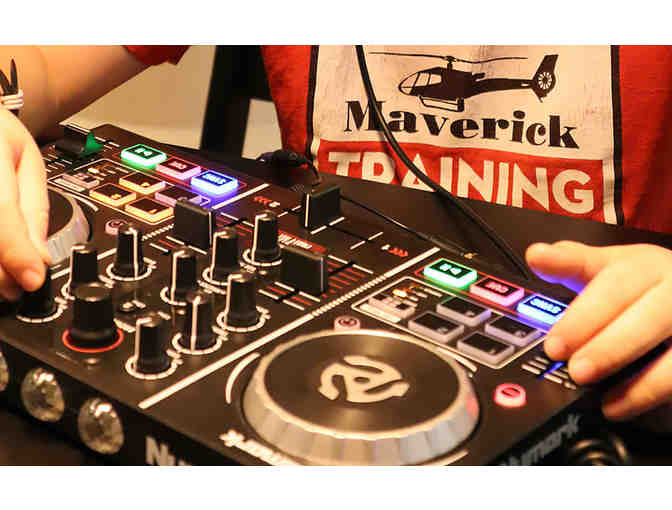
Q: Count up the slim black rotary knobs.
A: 9